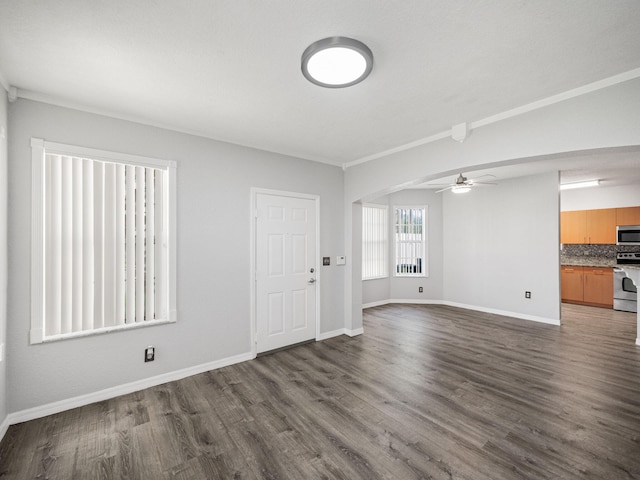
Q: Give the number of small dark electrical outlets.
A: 3